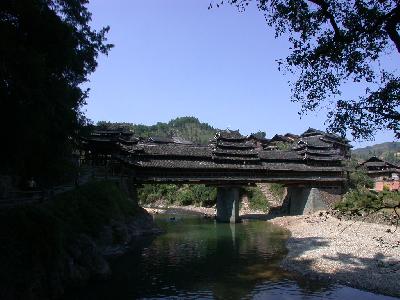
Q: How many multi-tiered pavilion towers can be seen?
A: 3